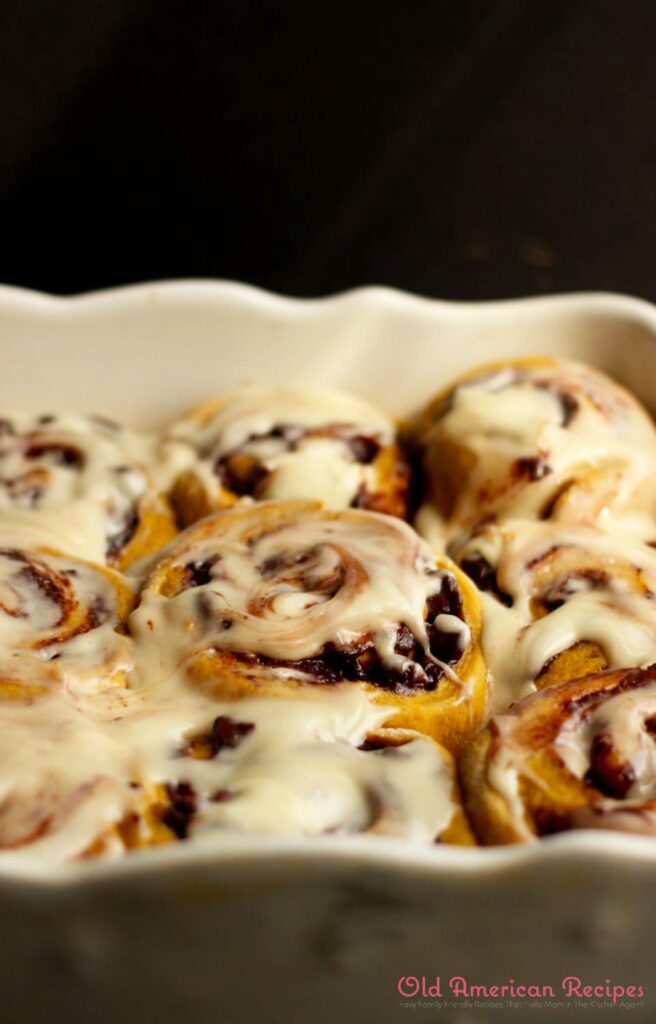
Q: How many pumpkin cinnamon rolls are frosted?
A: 9